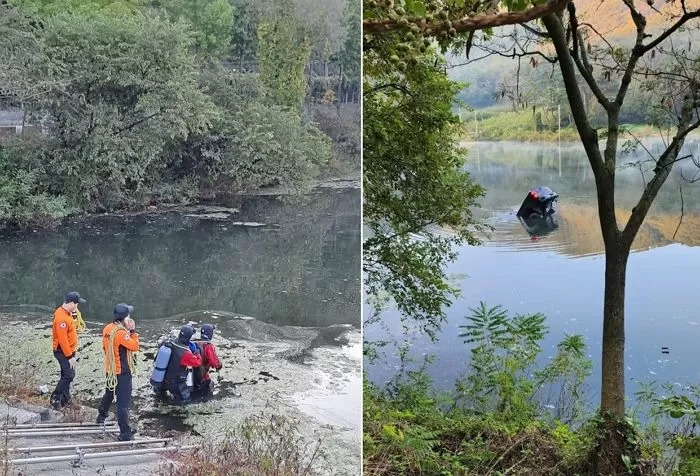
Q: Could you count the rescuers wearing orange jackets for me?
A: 2